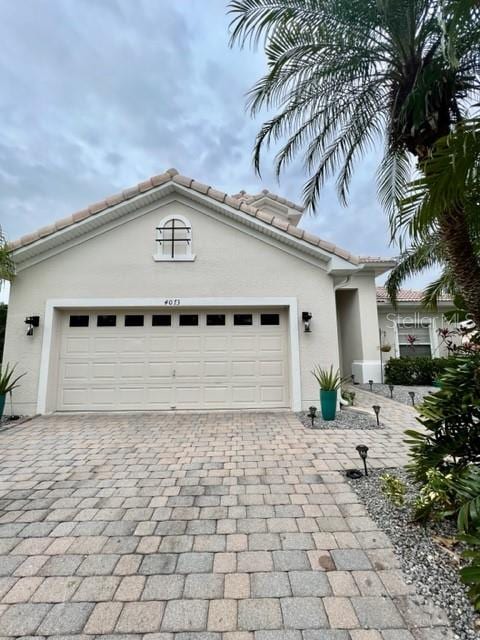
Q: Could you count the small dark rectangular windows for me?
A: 8